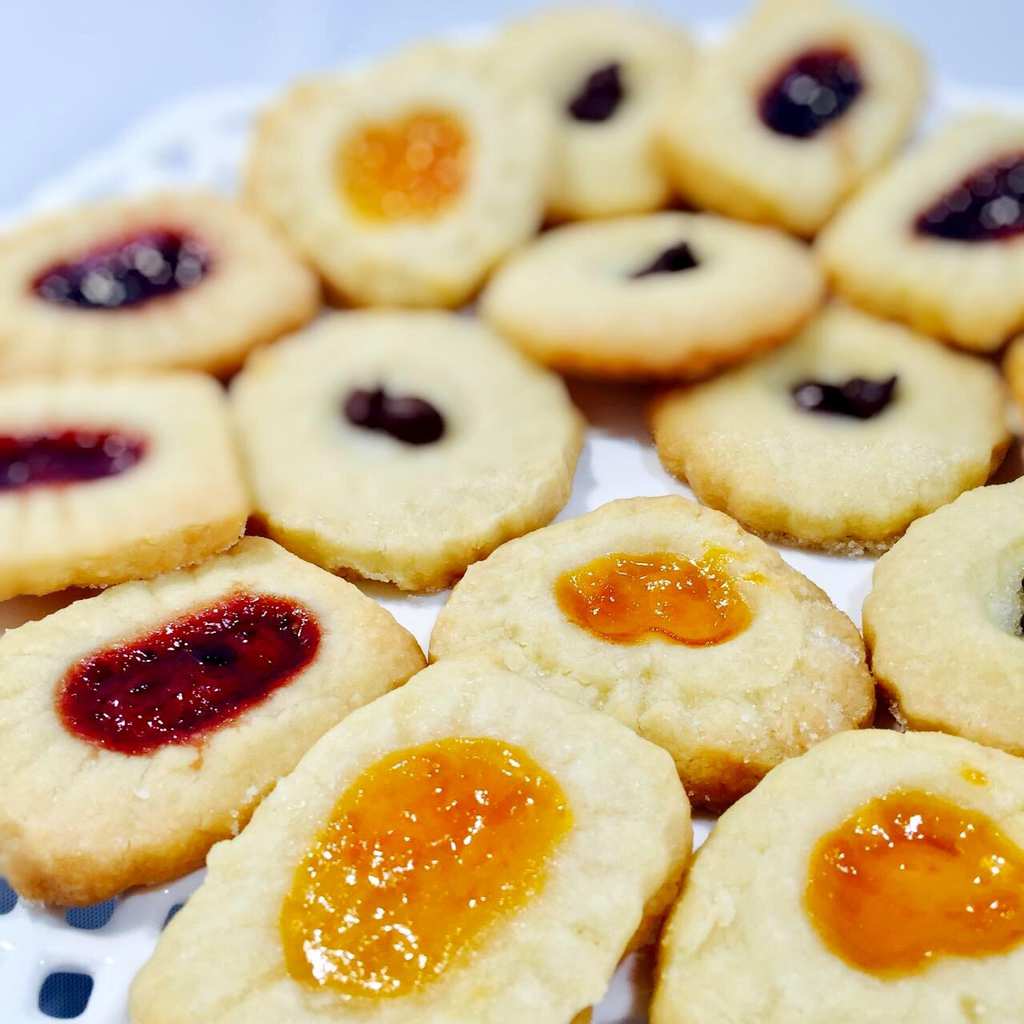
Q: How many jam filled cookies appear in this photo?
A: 9